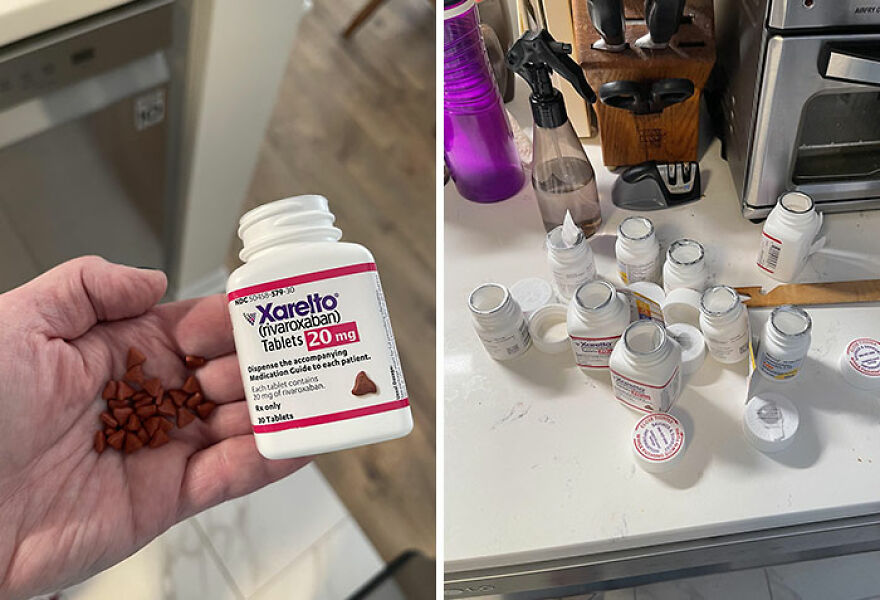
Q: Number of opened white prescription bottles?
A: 10